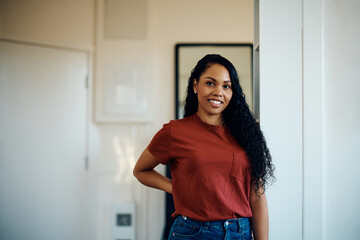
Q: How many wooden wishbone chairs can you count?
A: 0